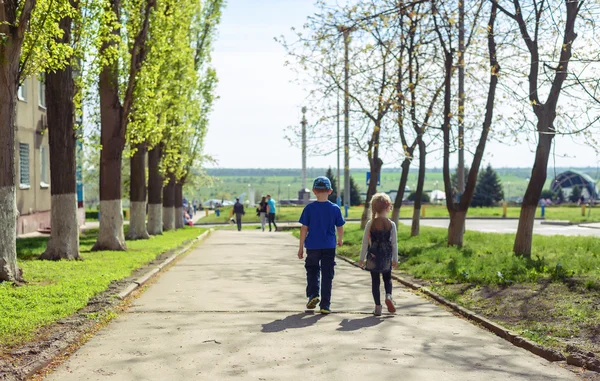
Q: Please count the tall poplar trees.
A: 7